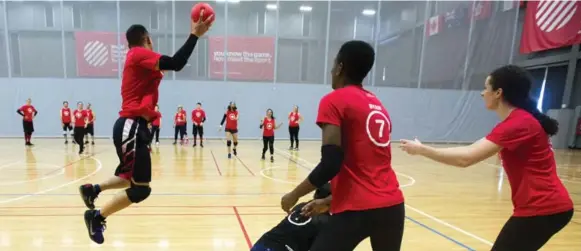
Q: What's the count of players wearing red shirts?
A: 14